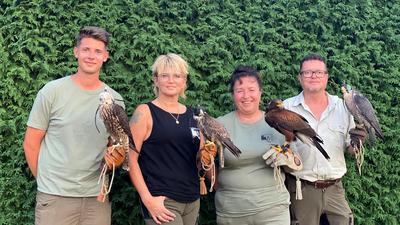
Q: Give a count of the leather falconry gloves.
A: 4